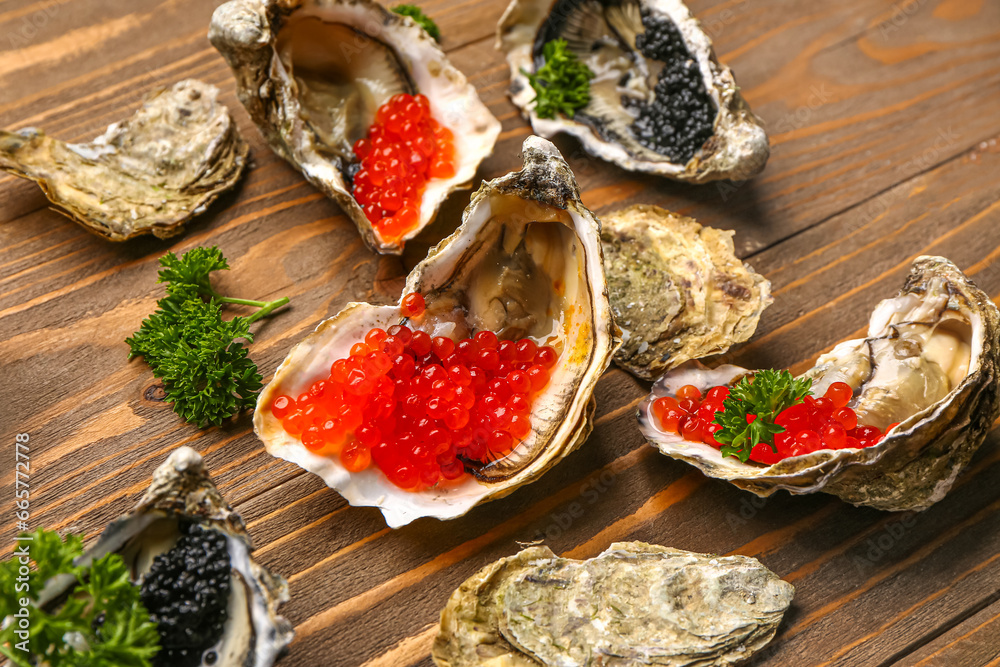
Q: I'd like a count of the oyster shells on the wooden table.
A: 8